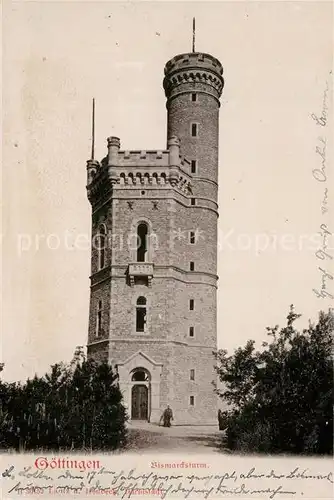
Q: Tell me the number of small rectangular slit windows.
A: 10